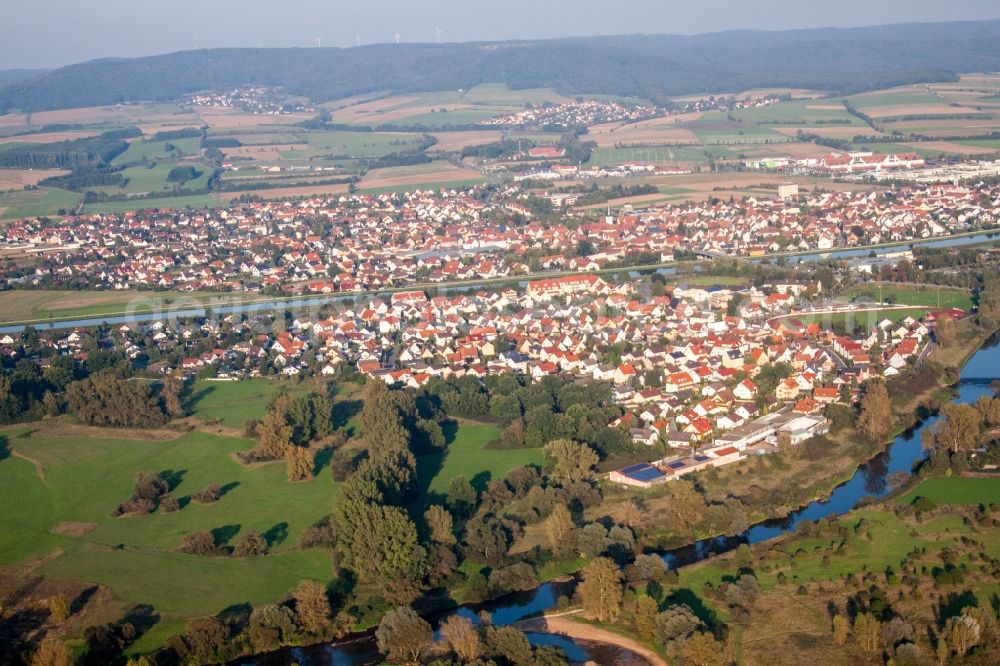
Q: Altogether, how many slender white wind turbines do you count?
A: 4